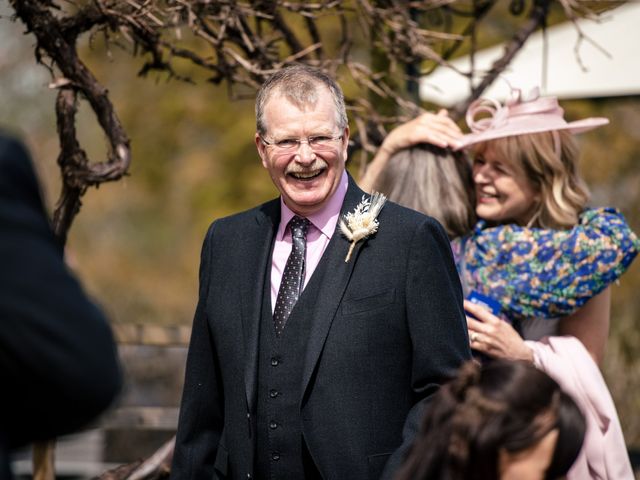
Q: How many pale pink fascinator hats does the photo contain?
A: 1